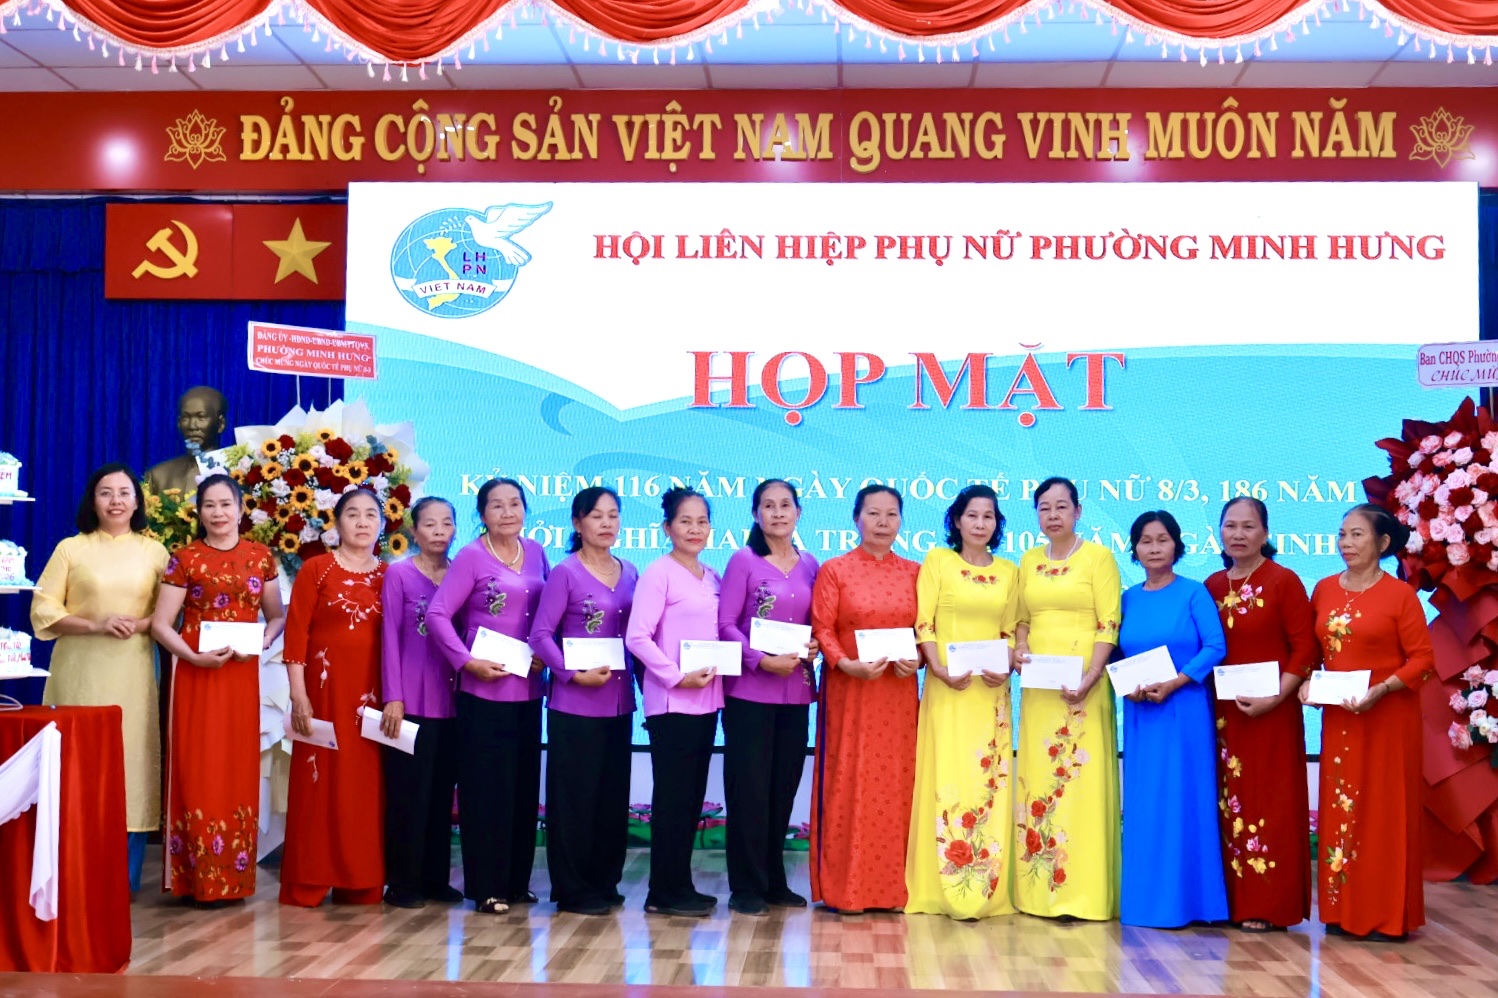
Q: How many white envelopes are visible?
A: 13